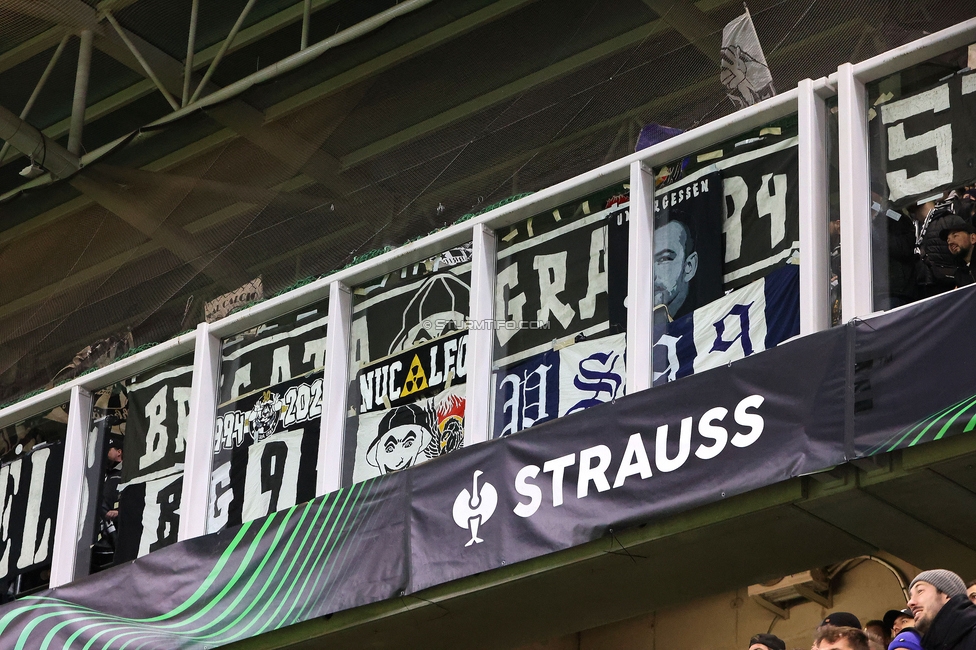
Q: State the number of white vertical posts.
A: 7